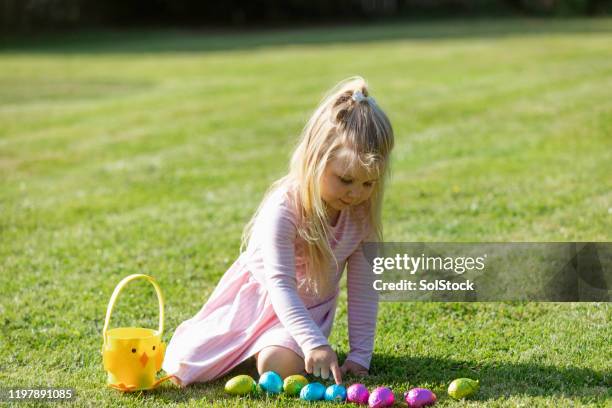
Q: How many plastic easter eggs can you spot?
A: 9